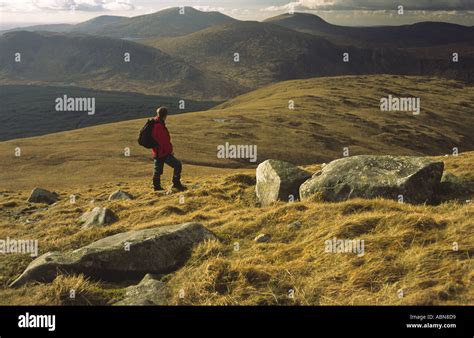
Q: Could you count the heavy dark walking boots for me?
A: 2